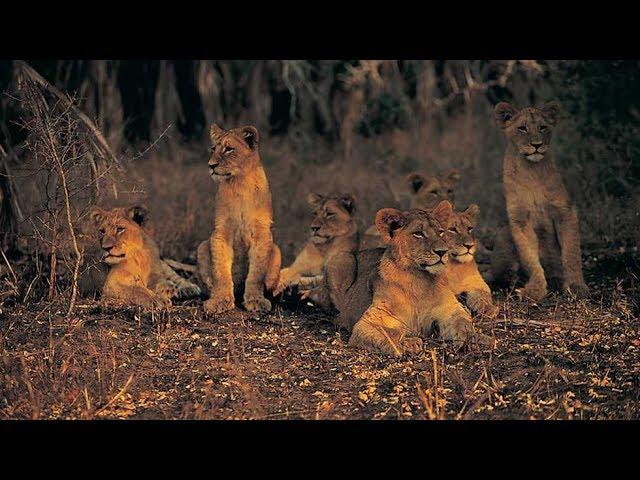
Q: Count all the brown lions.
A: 7